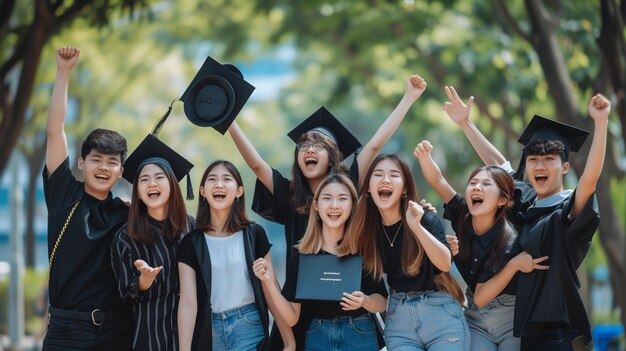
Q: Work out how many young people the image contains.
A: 8